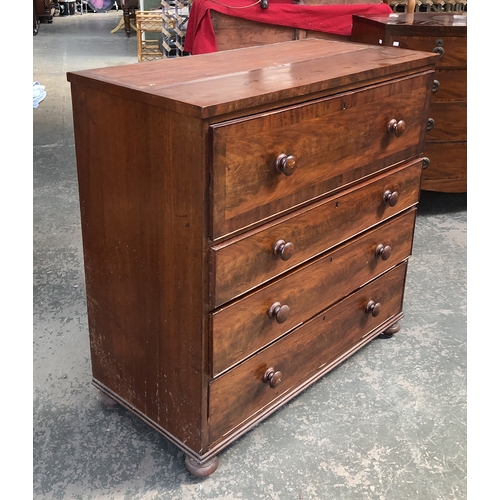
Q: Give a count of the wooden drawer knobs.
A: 8